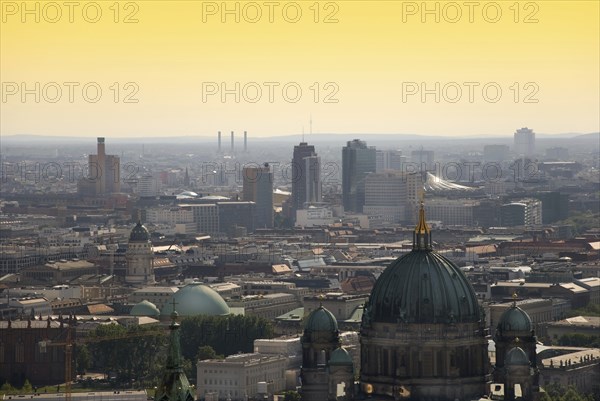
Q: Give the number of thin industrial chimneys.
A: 3